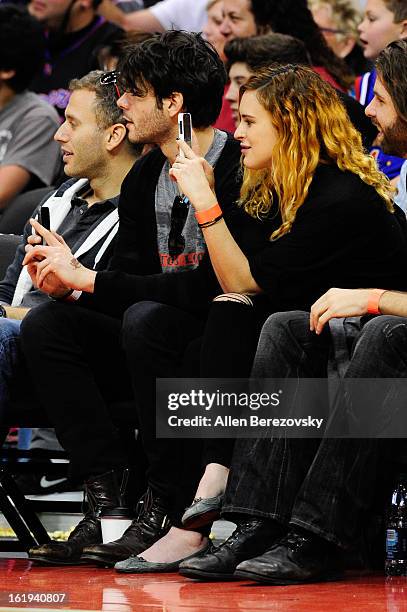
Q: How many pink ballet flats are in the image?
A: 0